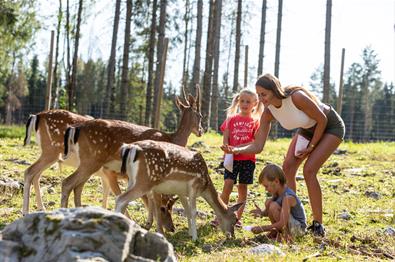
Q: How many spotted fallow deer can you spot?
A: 3